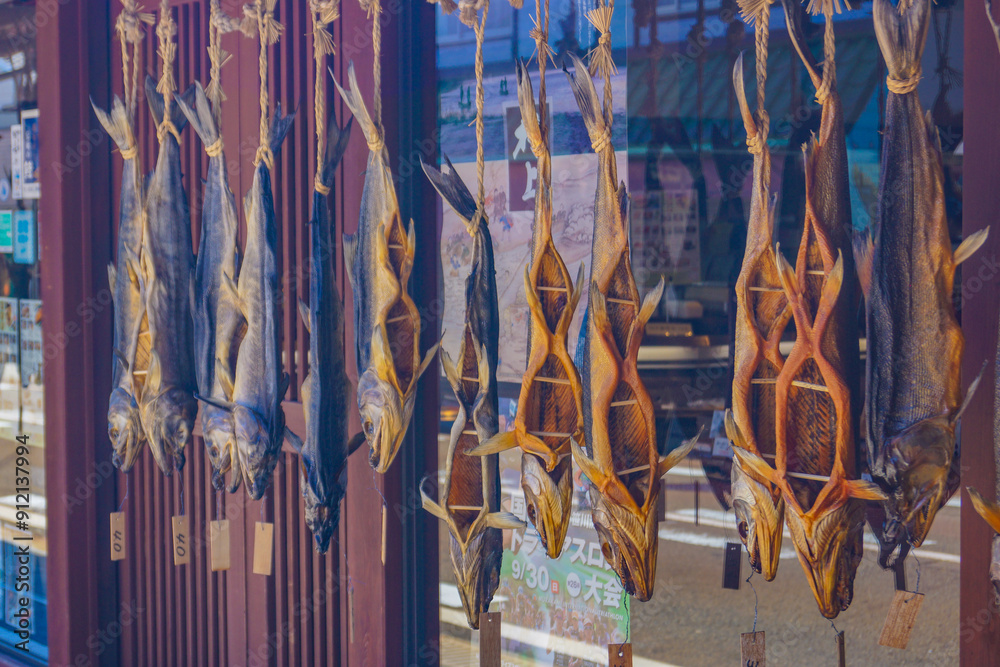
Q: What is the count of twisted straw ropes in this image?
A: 12